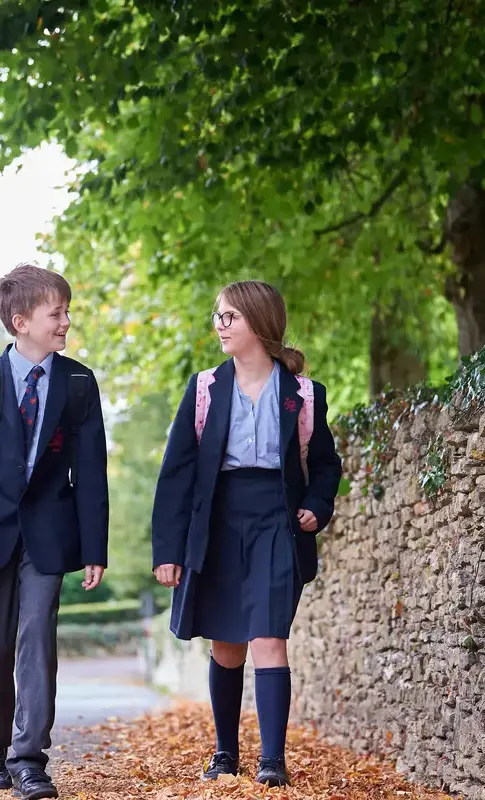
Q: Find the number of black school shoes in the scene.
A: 4